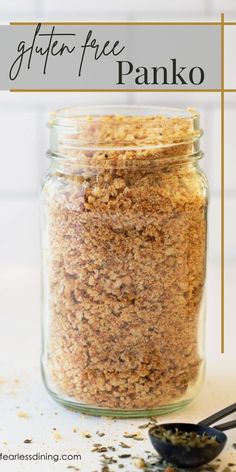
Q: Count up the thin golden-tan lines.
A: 3